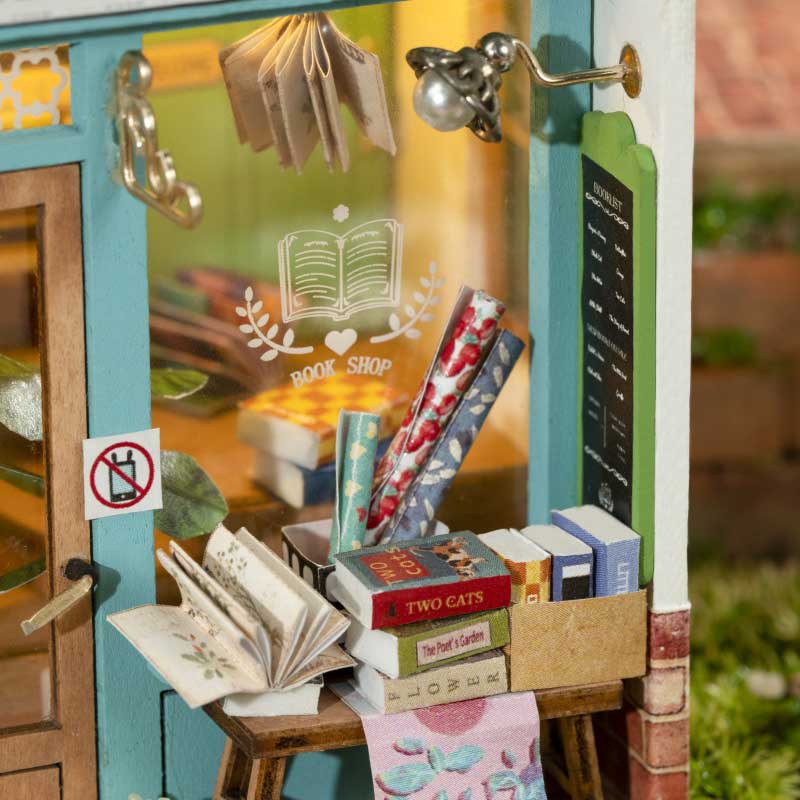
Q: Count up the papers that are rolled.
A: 3